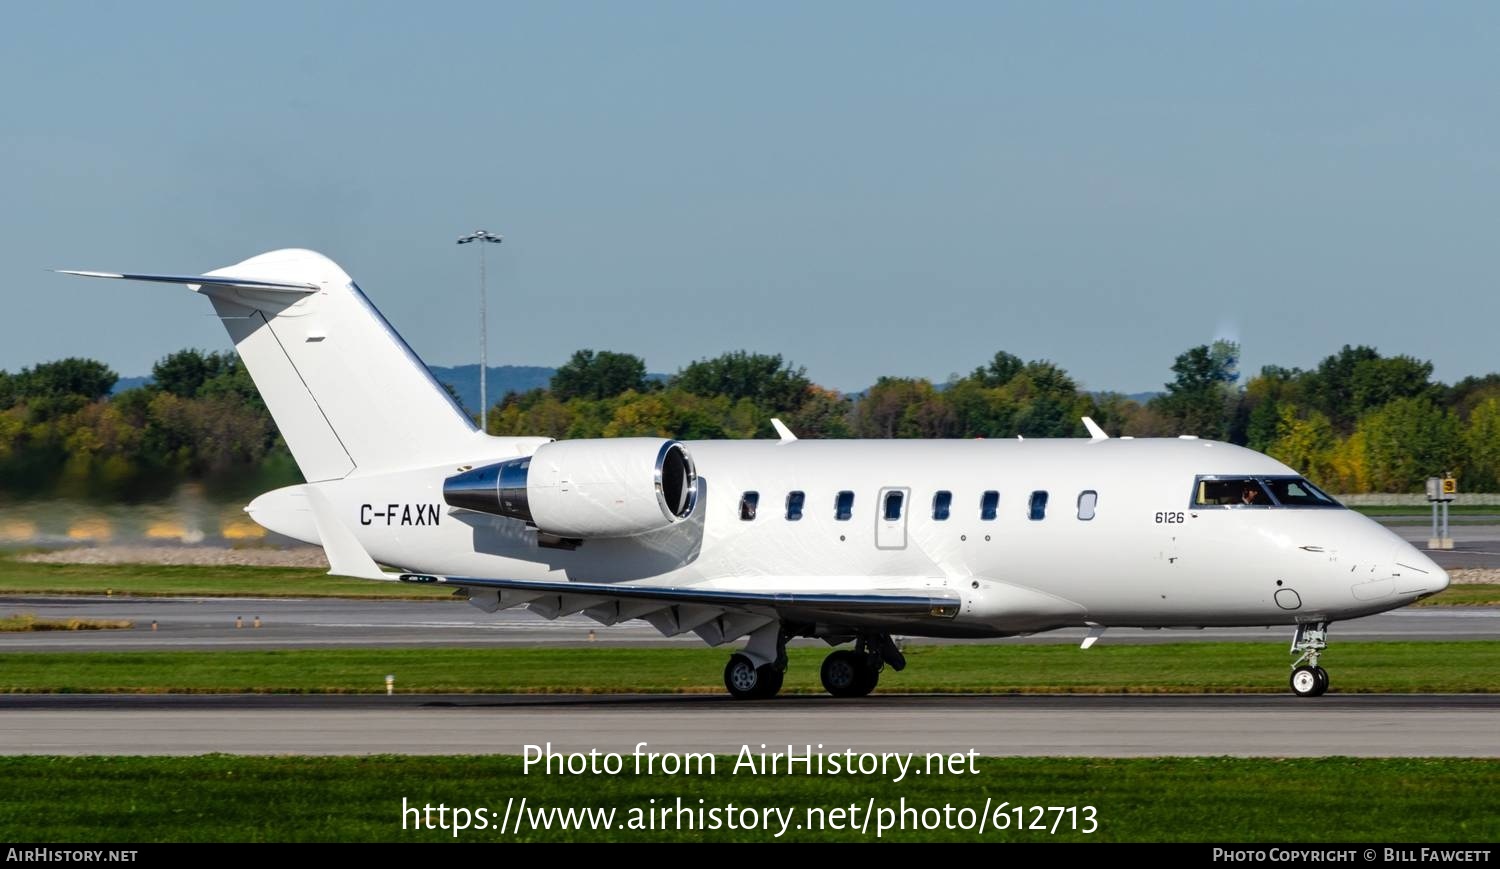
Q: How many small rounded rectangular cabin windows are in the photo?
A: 8